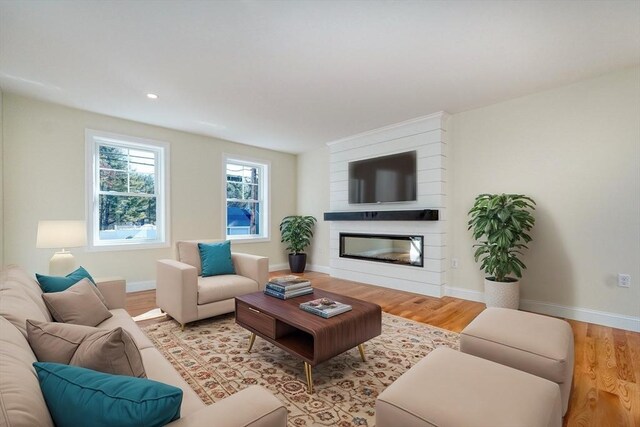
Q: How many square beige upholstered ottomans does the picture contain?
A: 2